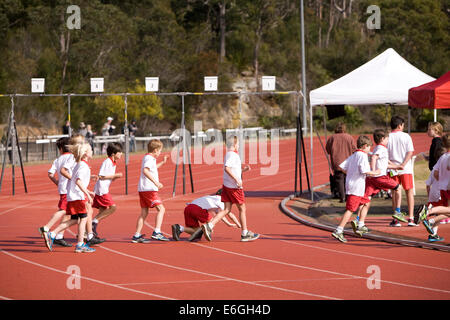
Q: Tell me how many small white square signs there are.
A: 5